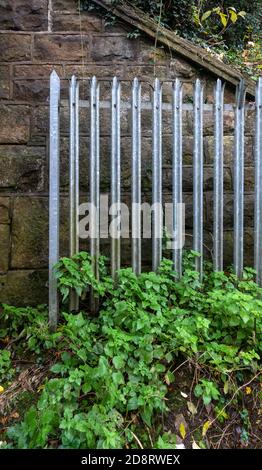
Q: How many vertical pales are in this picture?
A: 11